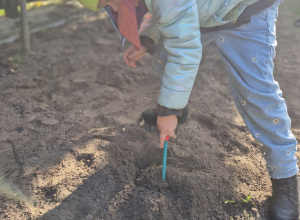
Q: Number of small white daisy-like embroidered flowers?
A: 7